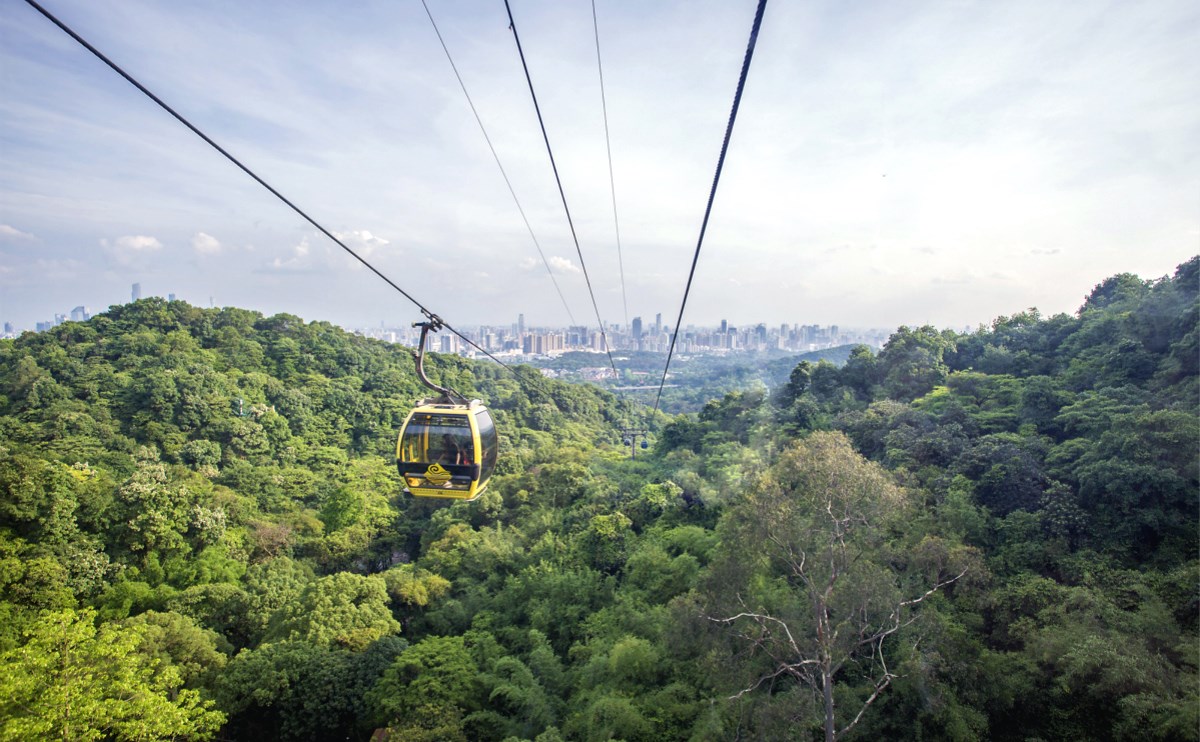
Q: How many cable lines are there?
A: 5